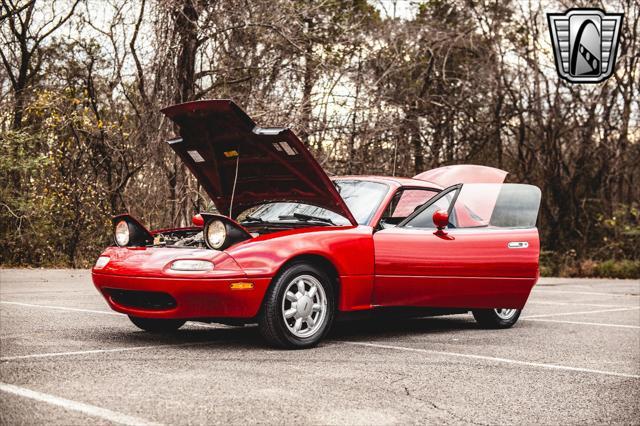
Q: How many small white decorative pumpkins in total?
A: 0